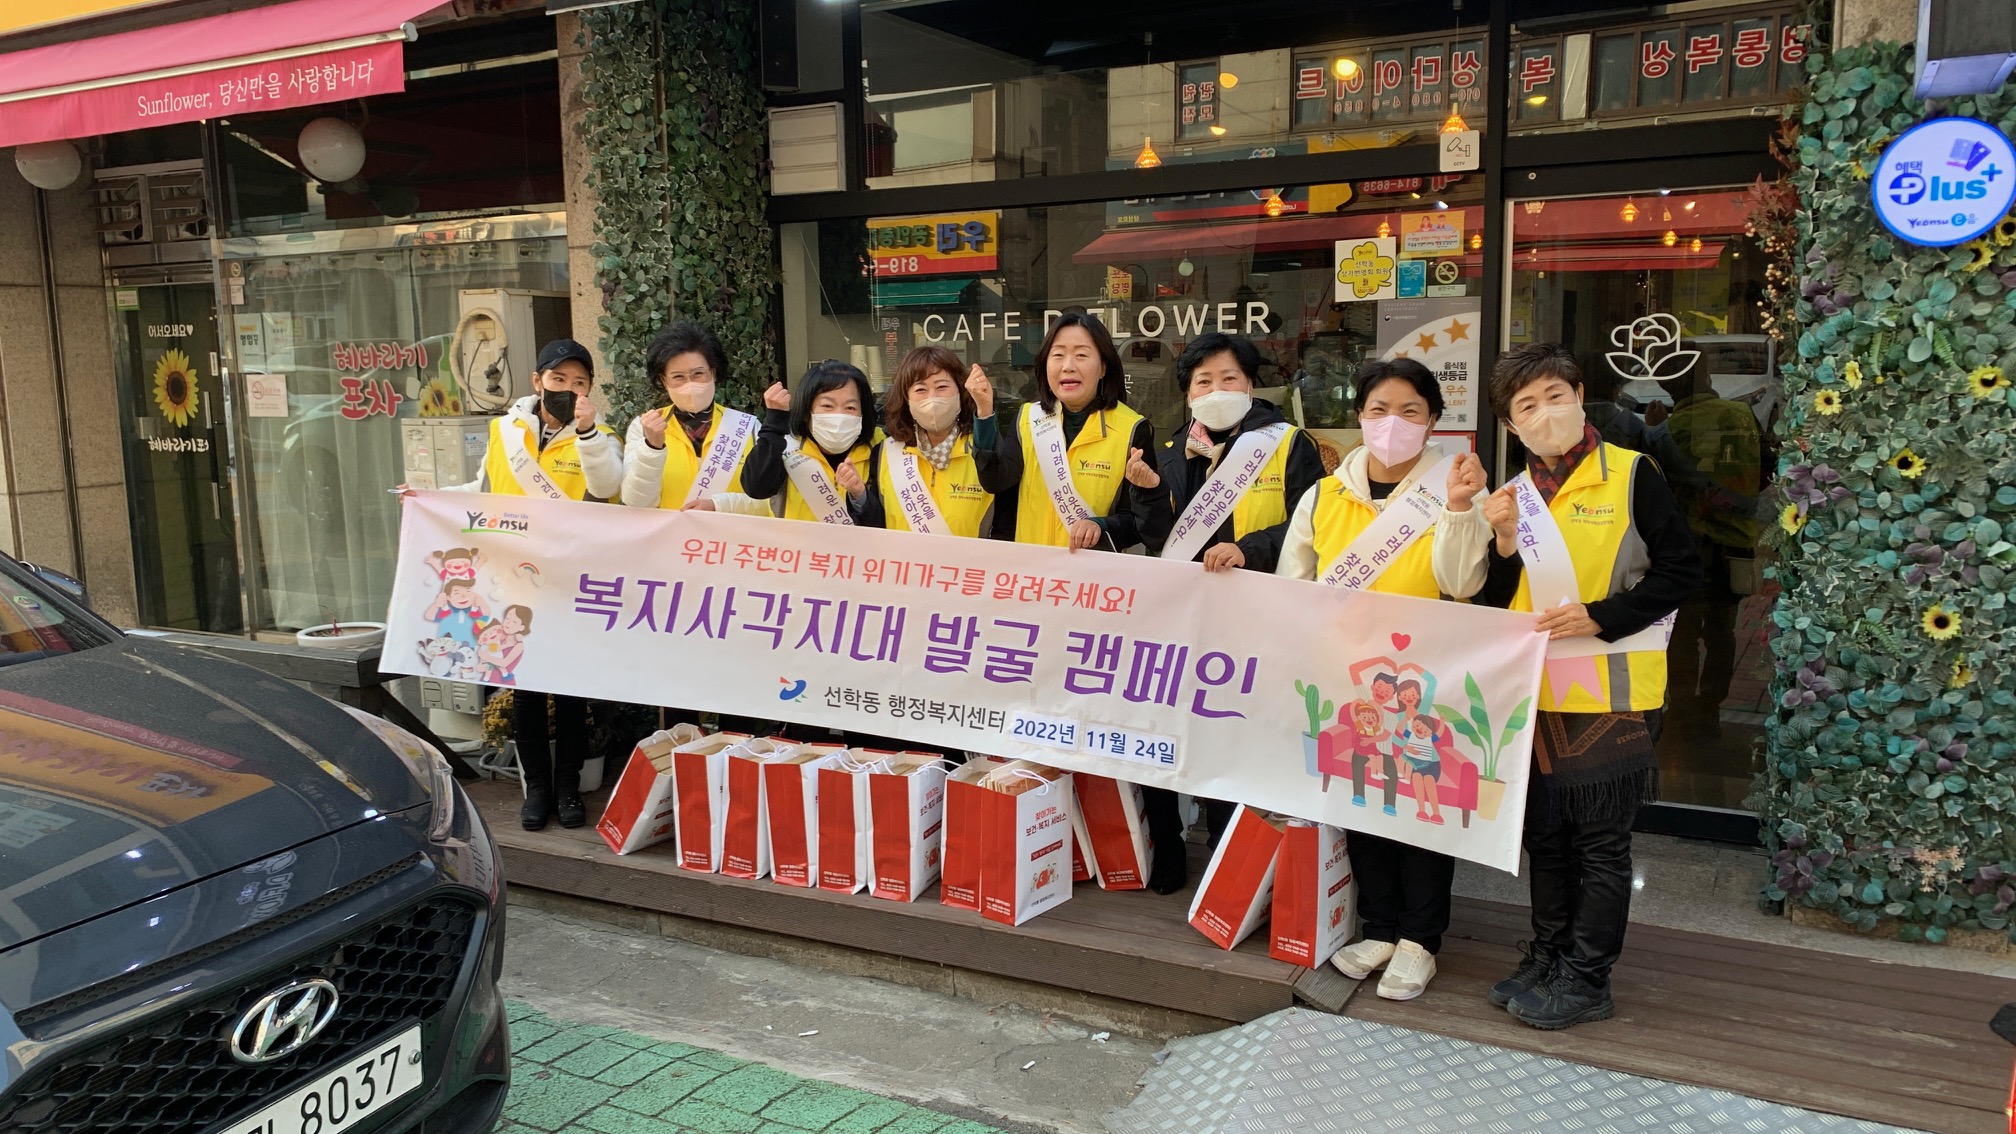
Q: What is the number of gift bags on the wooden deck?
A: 12